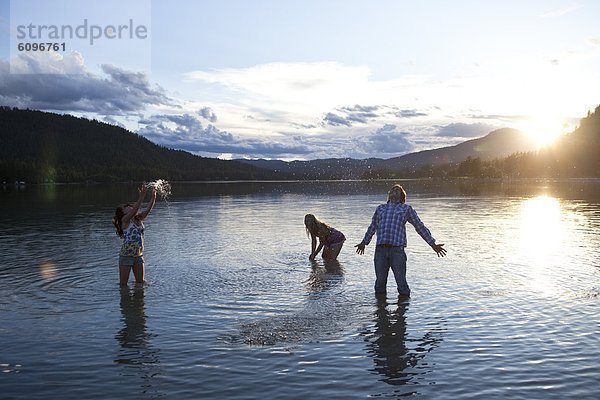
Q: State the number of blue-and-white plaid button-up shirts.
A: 1